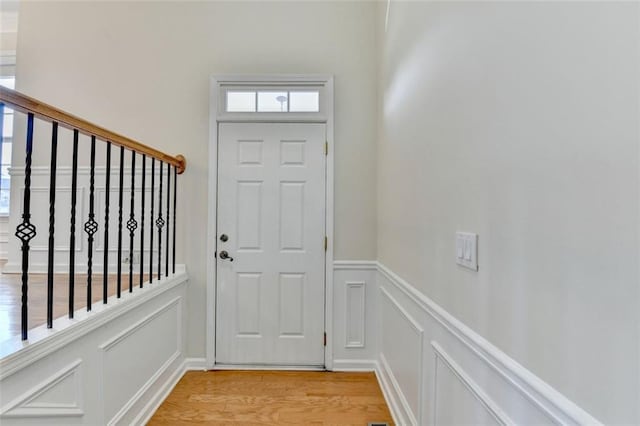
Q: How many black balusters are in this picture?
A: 12